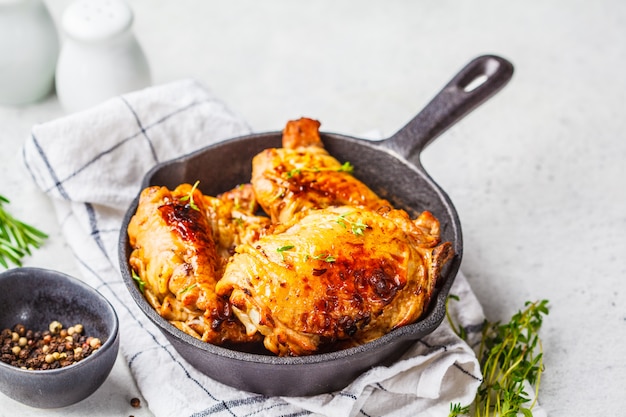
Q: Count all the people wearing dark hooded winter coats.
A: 0